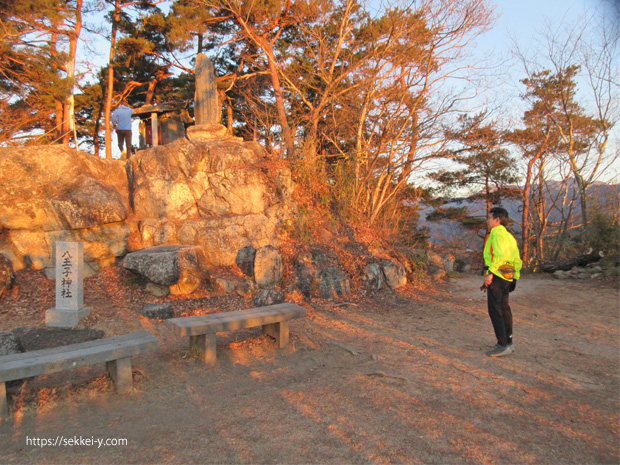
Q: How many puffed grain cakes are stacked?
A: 0